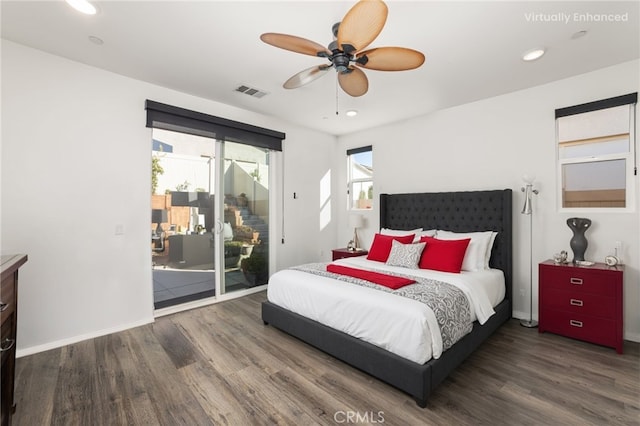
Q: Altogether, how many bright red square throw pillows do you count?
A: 2